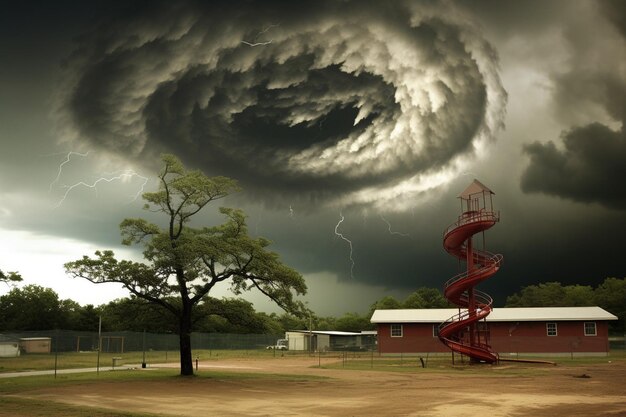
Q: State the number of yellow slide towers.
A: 0